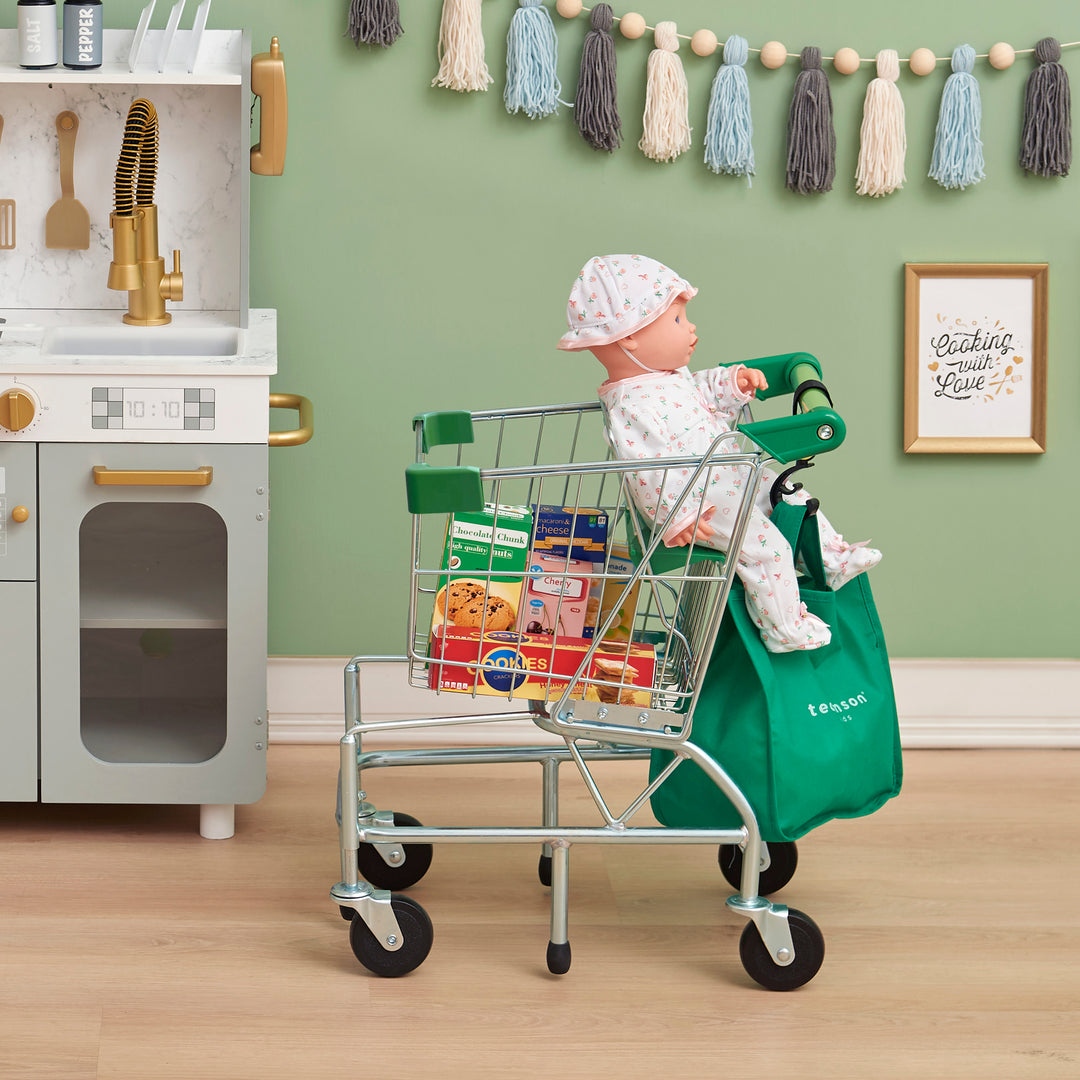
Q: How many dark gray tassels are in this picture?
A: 4